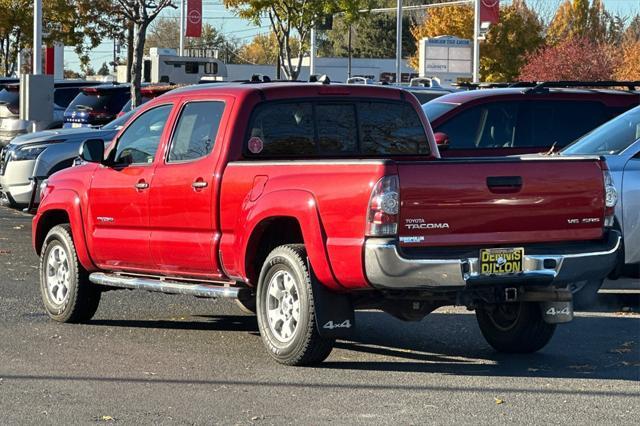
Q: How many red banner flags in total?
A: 2